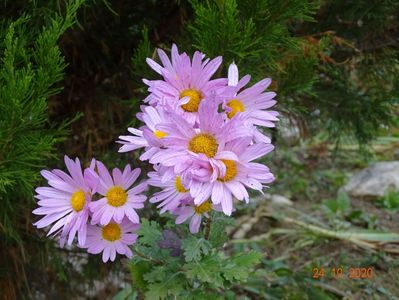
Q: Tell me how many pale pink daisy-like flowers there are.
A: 10